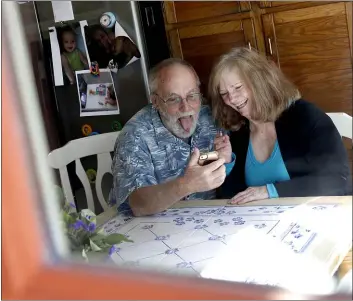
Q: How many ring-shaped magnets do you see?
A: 4